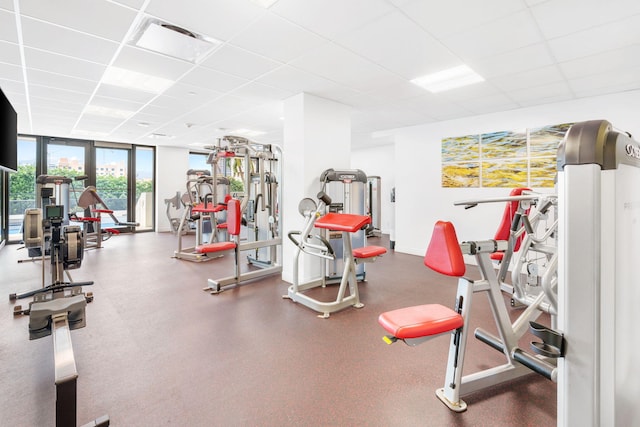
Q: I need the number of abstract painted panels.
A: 6